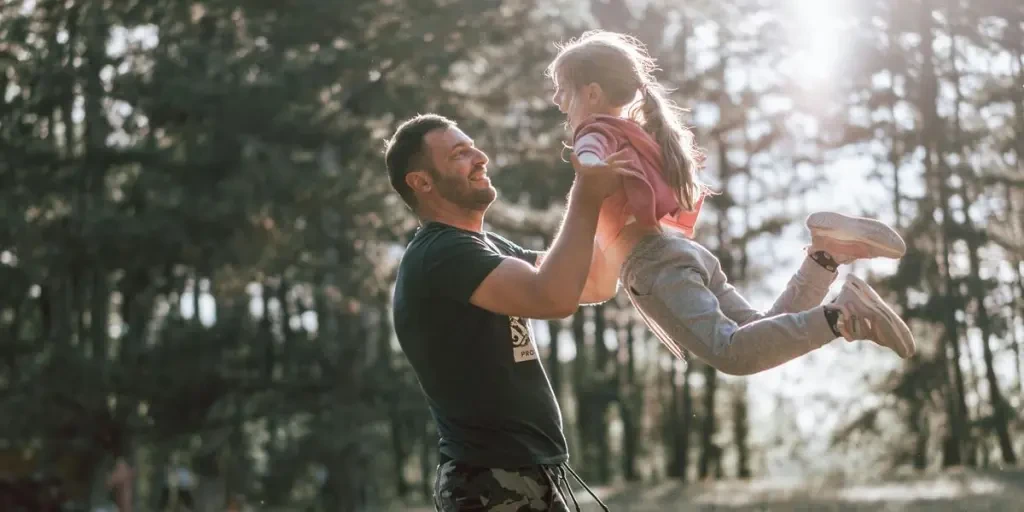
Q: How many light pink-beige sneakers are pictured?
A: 2